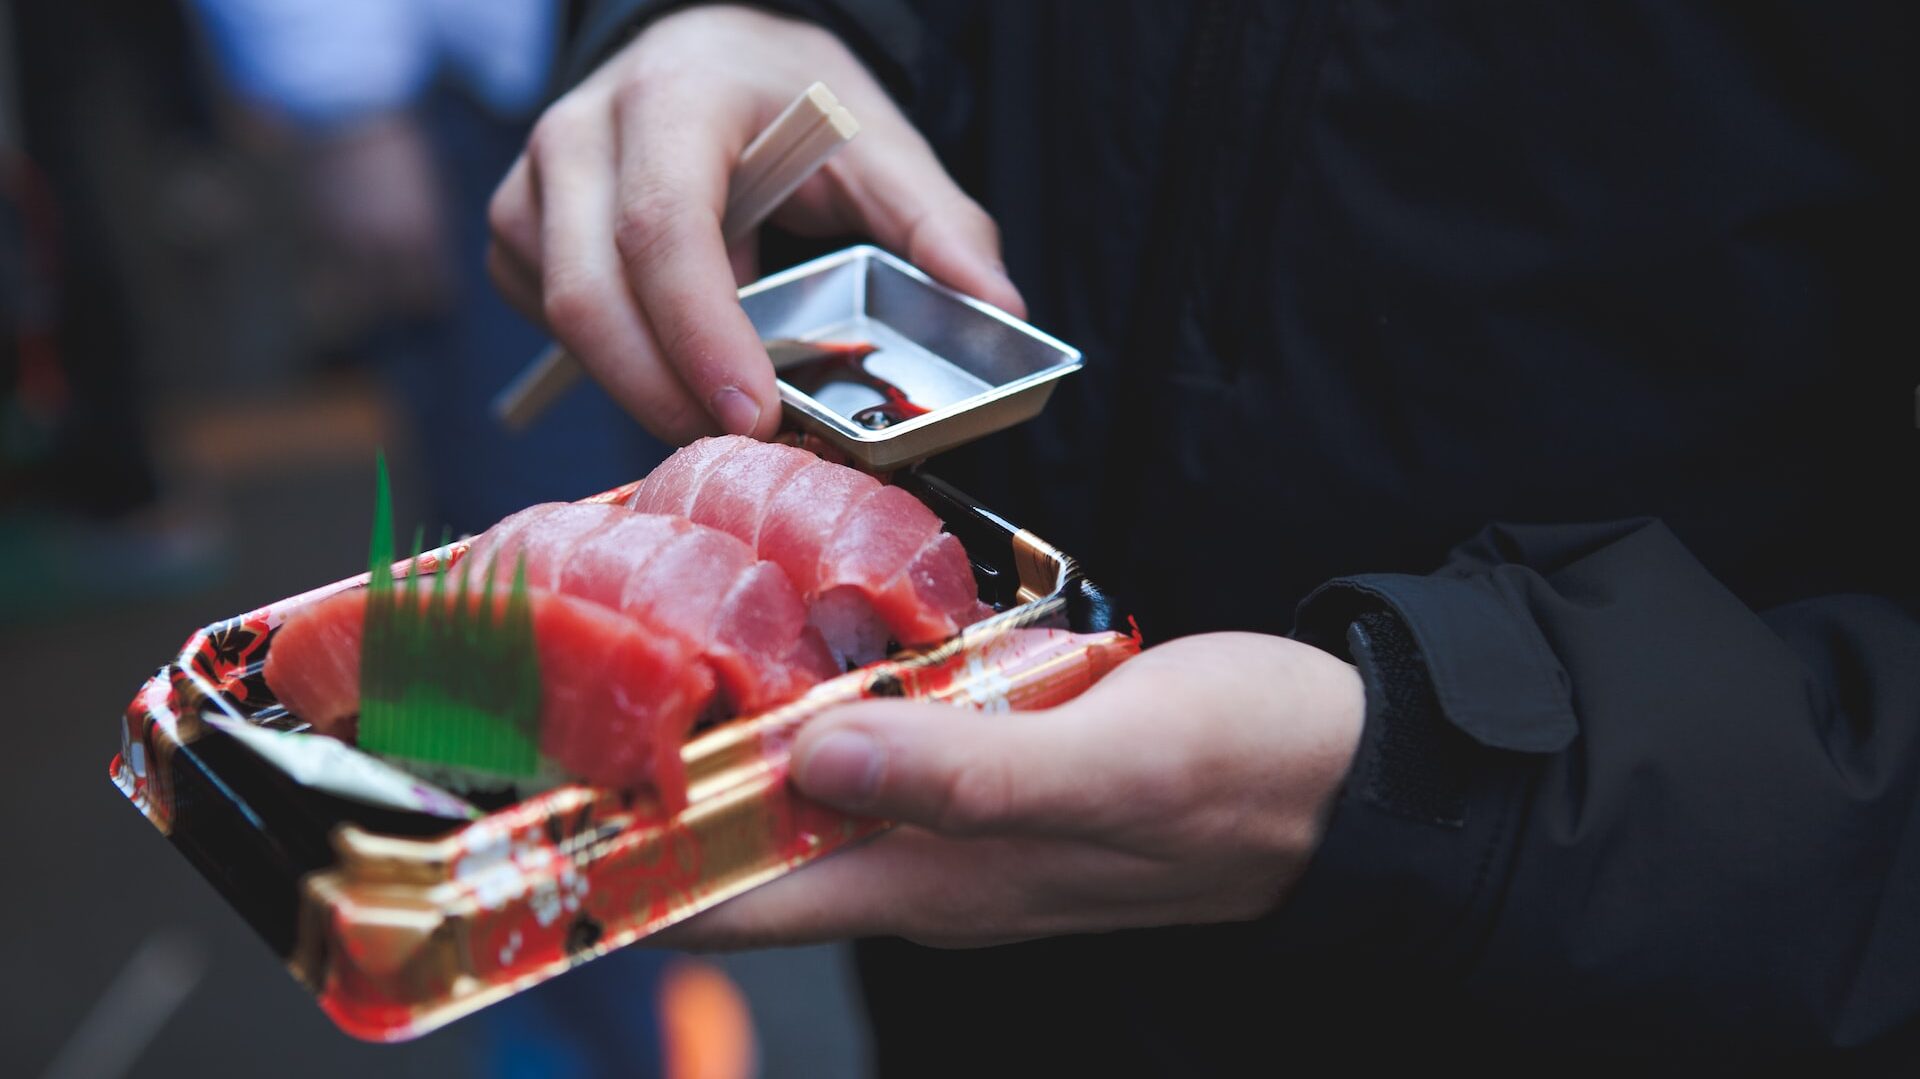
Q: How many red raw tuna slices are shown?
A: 3